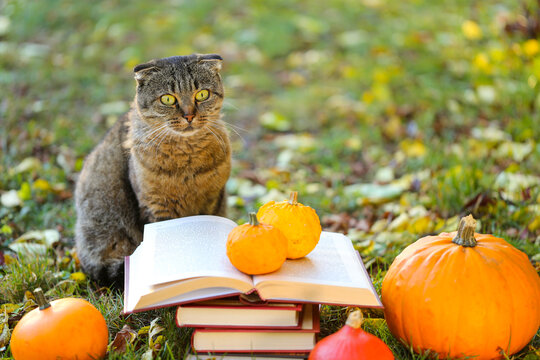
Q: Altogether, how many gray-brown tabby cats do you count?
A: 1